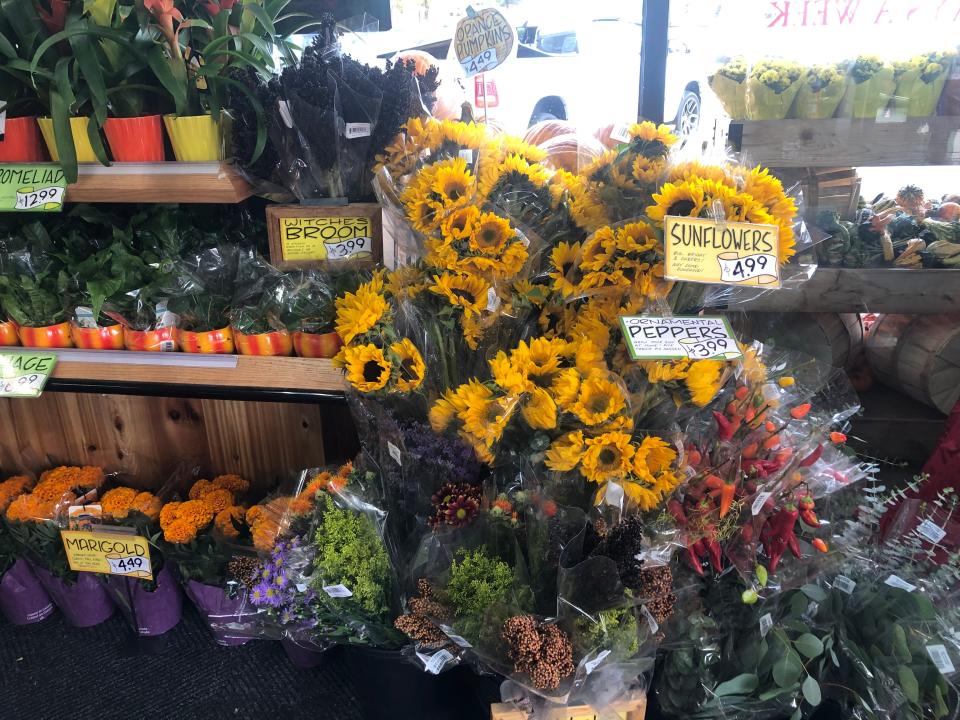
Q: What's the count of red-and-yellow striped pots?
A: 7